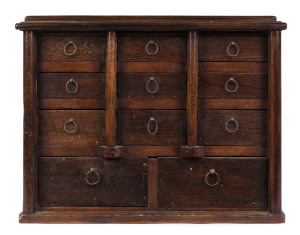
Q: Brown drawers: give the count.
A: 11